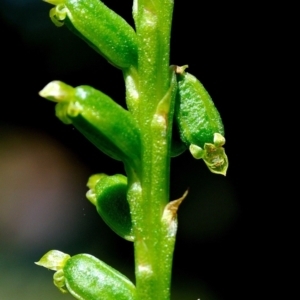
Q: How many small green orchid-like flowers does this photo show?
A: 5